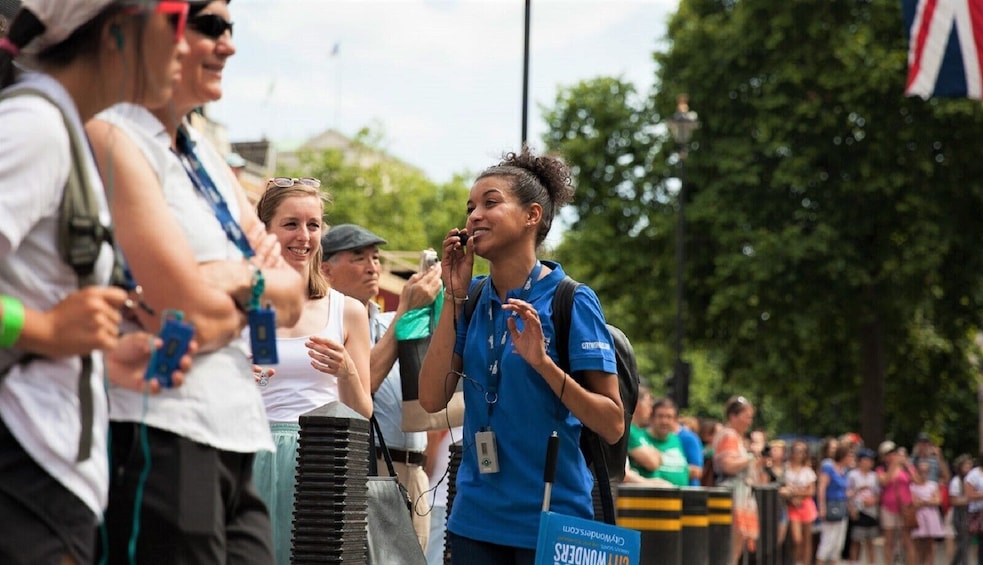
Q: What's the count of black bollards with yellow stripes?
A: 3